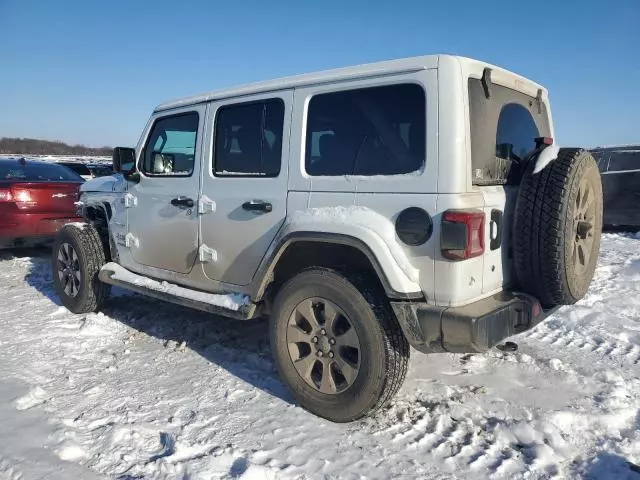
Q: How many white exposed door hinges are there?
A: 4